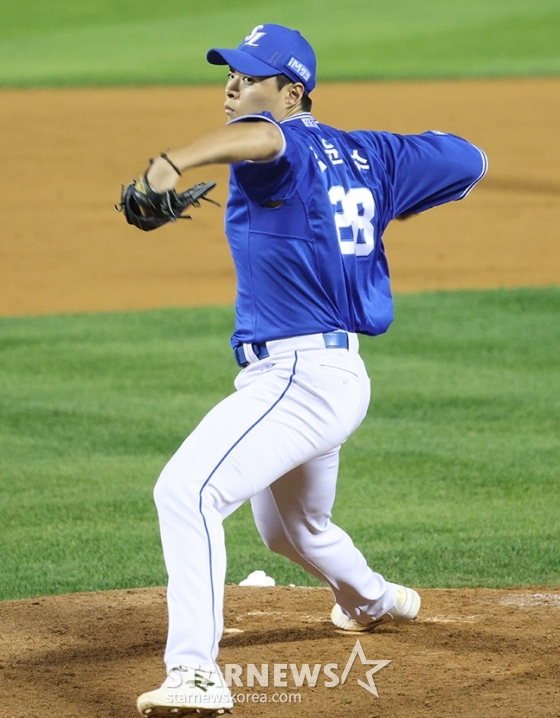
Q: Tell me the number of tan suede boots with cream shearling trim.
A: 0